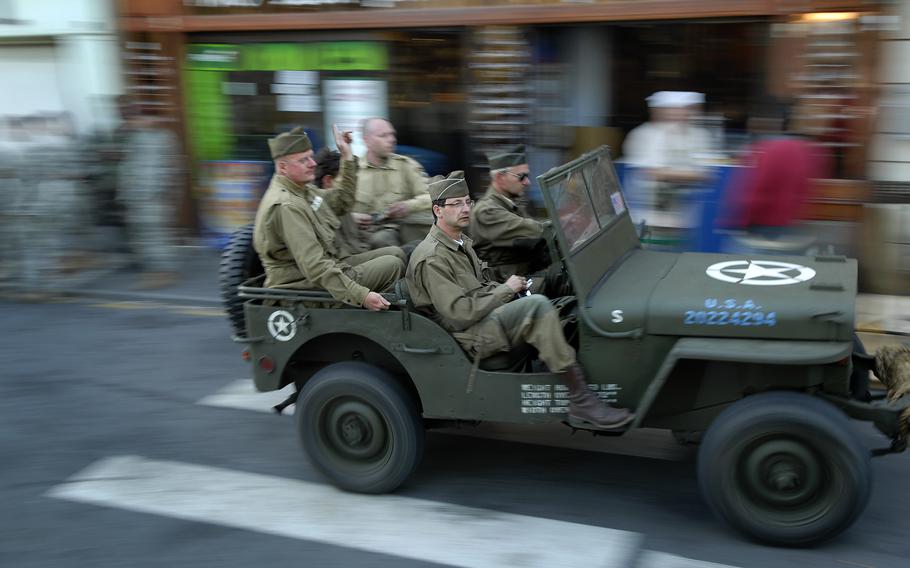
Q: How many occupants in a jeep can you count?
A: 5